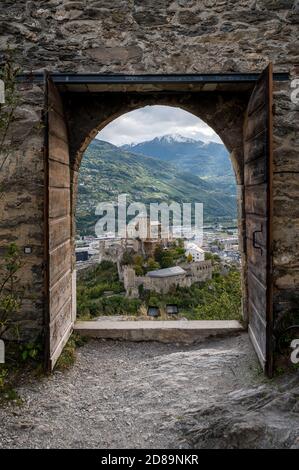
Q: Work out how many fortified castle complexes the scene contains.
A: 1